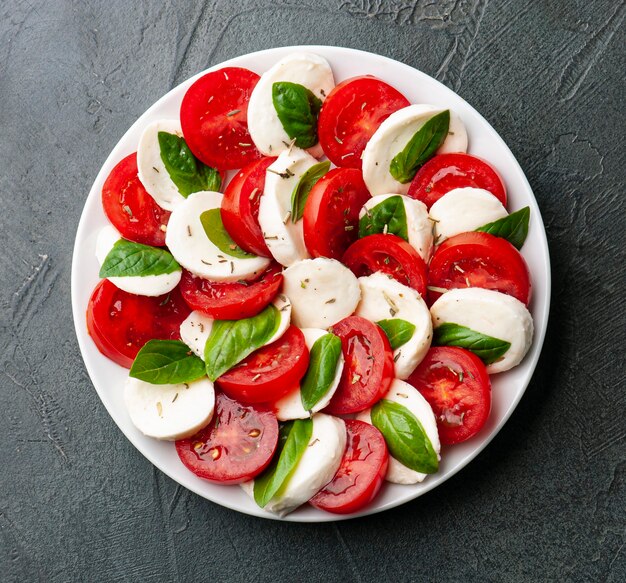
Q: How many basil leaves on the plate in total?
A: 15